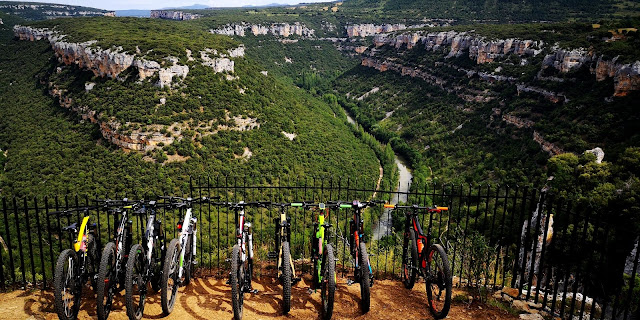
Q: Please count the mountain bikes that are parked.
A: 9